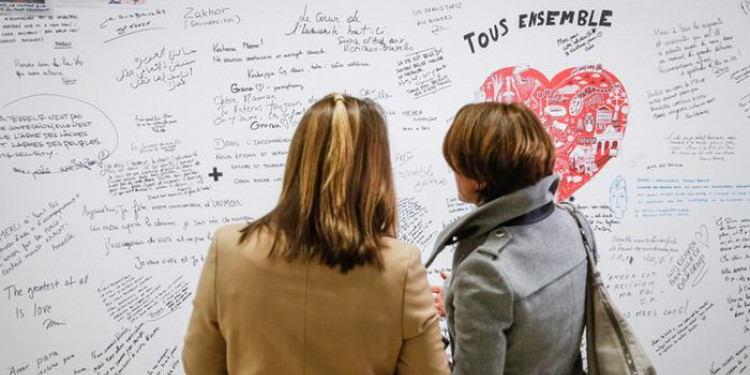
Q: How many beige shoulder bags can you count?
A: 1